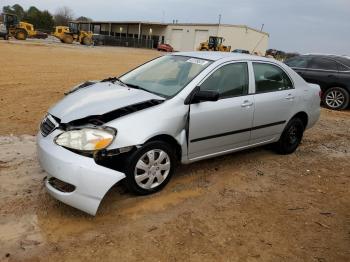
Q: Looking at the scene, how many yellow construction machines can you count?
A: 3